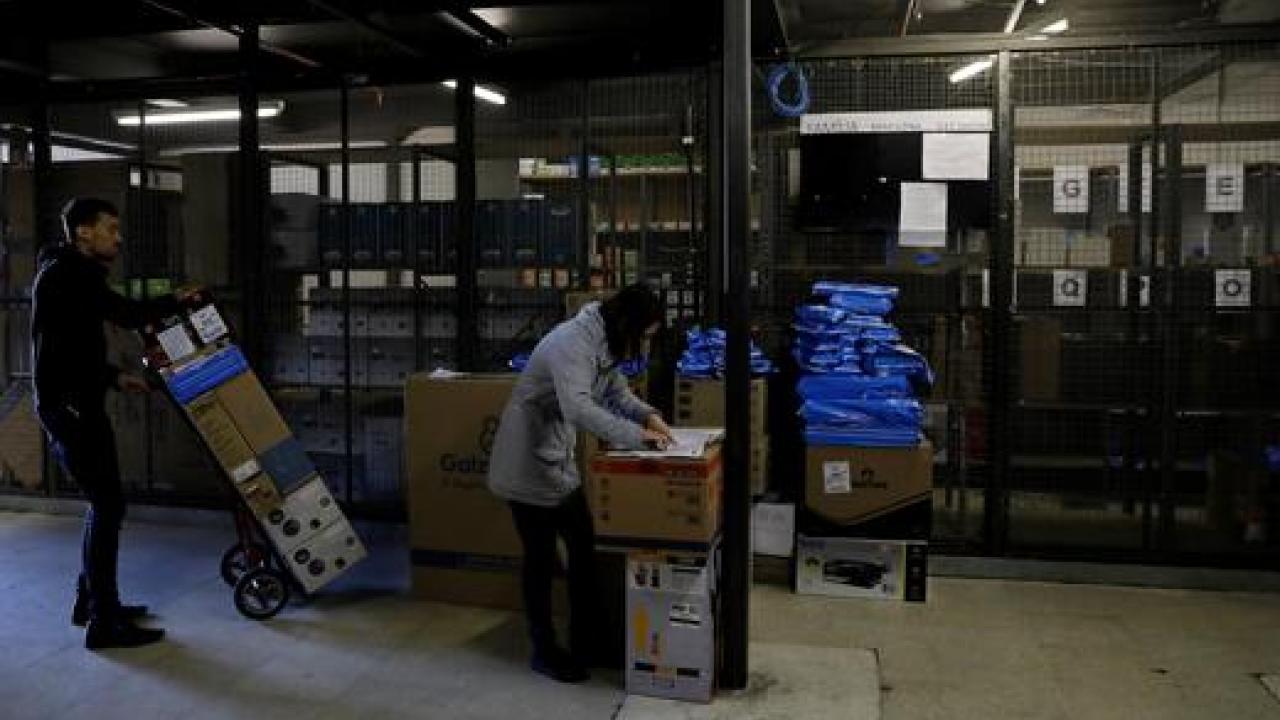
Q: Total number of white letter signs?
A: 4